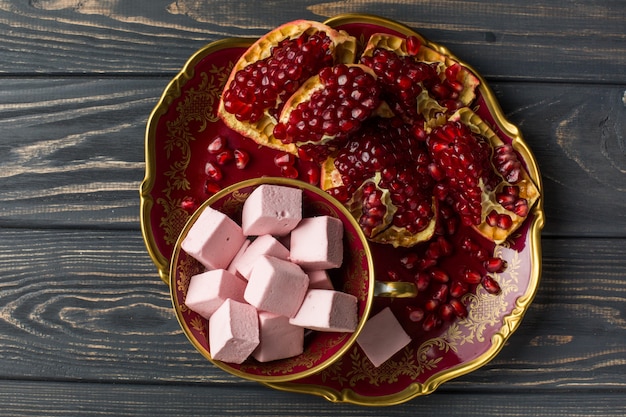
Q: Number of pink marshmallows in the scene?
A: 12